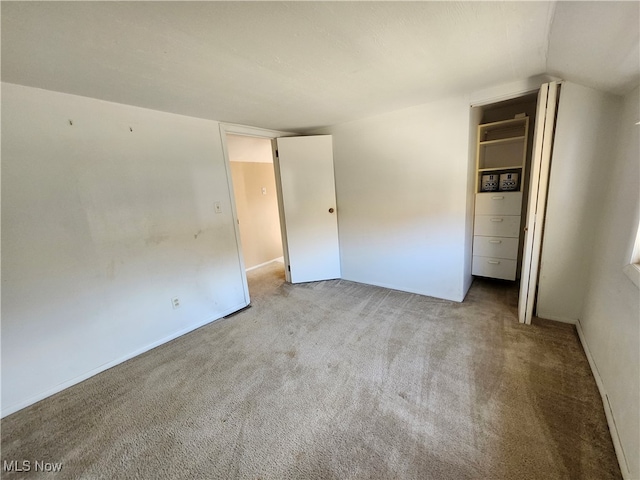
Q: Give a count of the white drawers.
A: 4